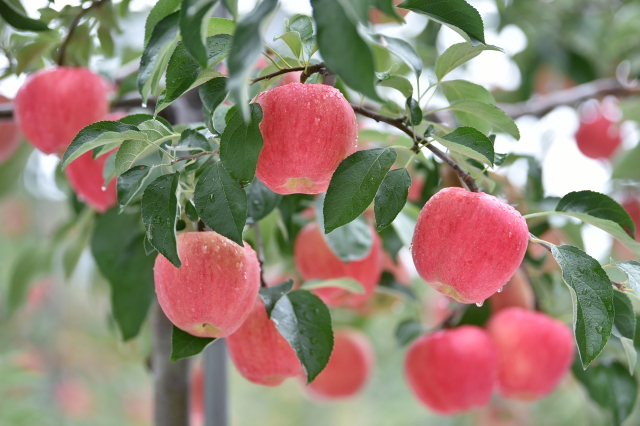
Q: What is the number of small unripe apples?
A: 0